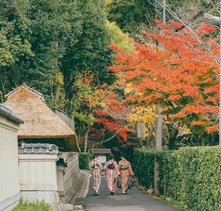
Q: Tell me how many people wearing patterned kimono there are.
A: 3